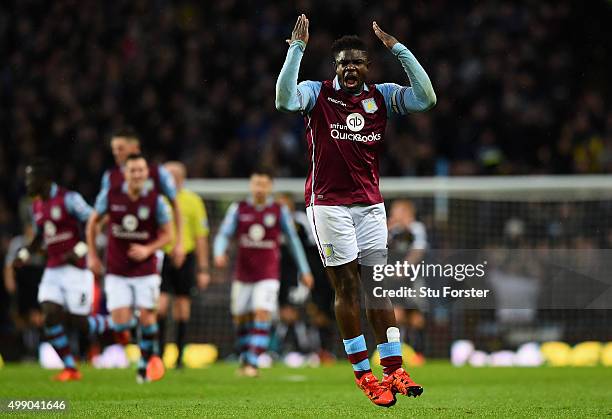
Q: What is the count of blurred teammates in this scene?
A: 4